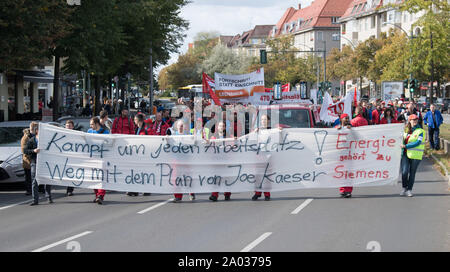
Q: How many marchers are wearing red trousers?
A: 5